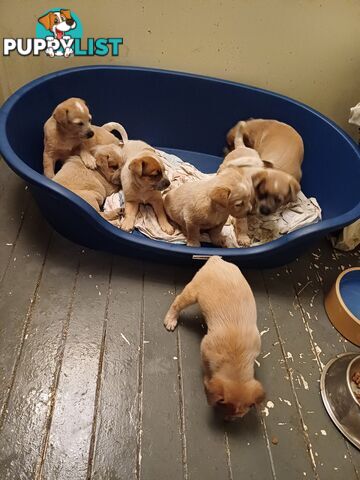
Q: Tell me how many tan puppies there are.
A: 7